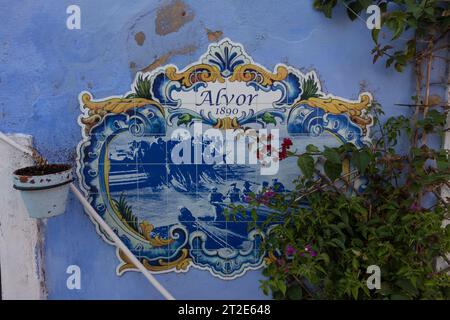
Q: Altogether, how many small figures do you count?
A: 5